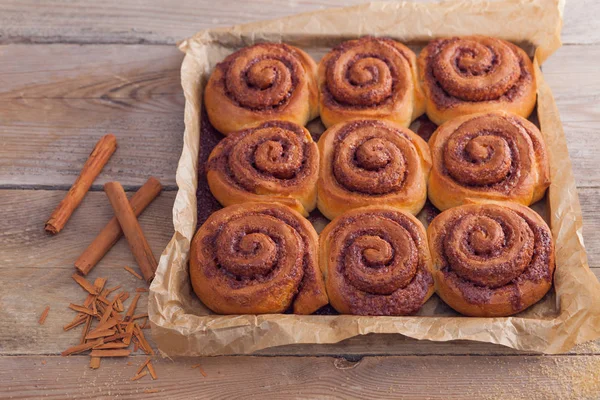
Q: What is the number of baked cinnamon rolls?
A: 9